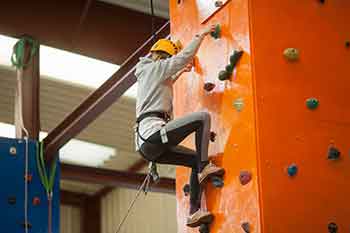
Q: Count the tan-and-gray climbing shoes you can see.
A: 2